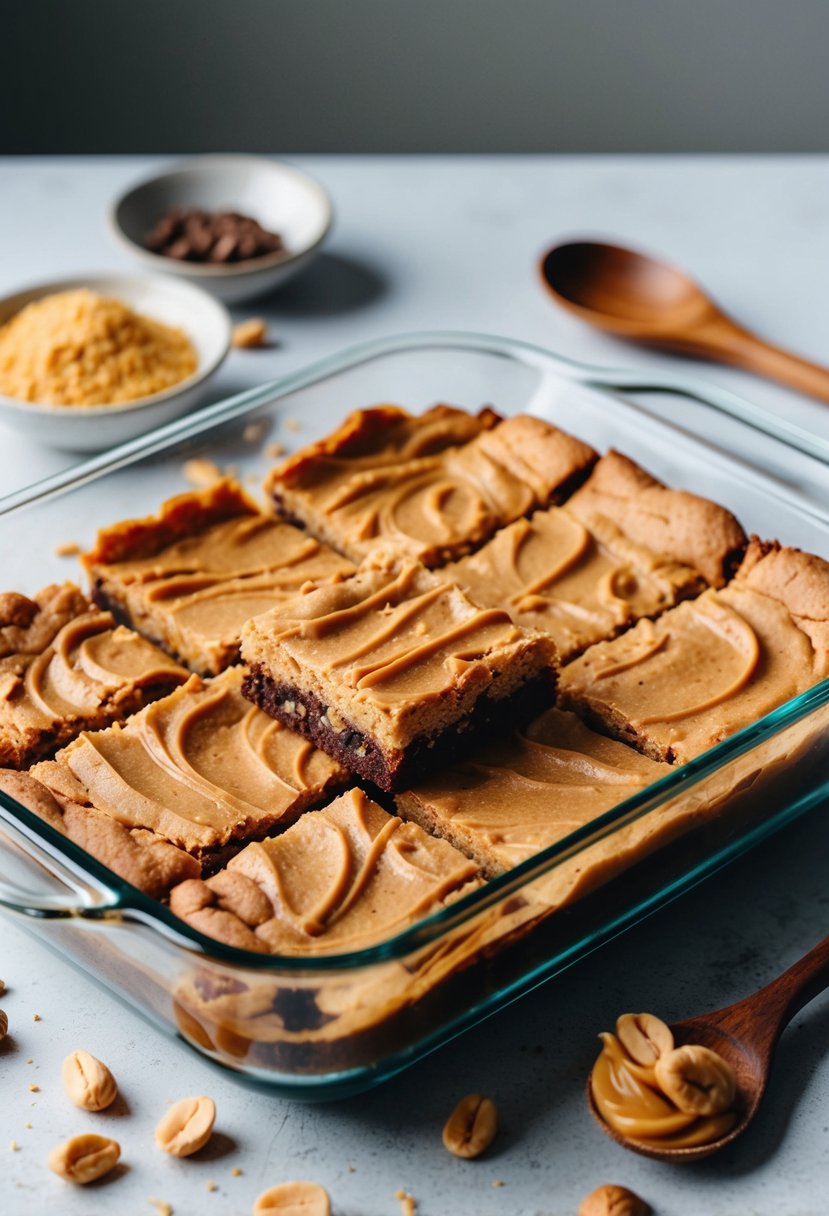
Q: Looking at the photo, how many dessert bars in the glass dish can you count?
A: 9